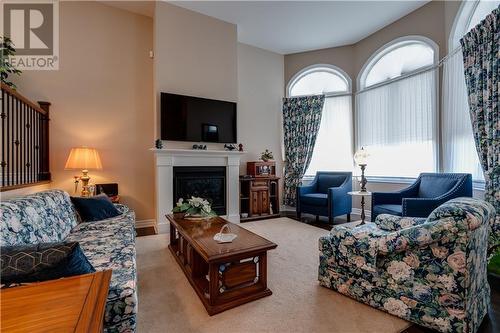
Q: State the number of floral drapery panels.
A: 2